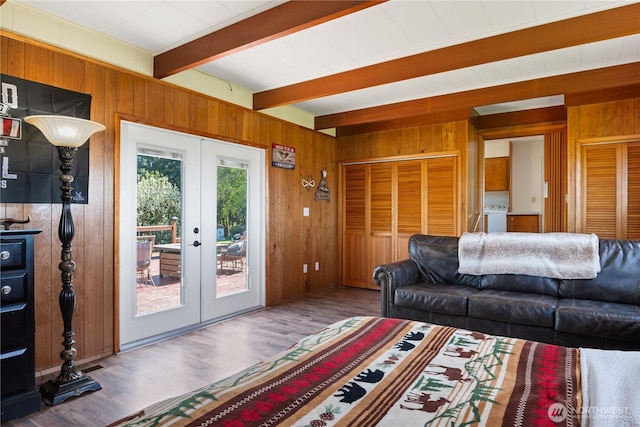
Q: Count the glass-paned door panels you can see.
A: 2